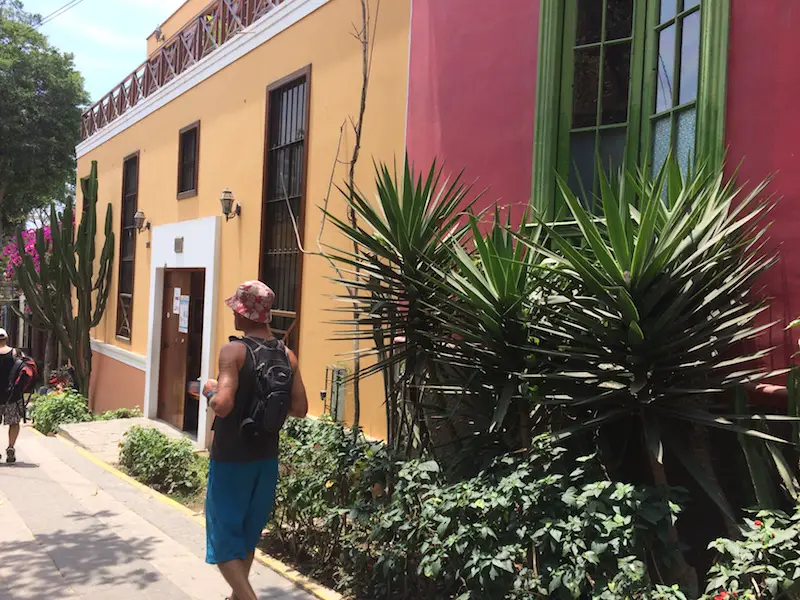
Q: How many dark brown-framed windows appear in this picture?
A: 3